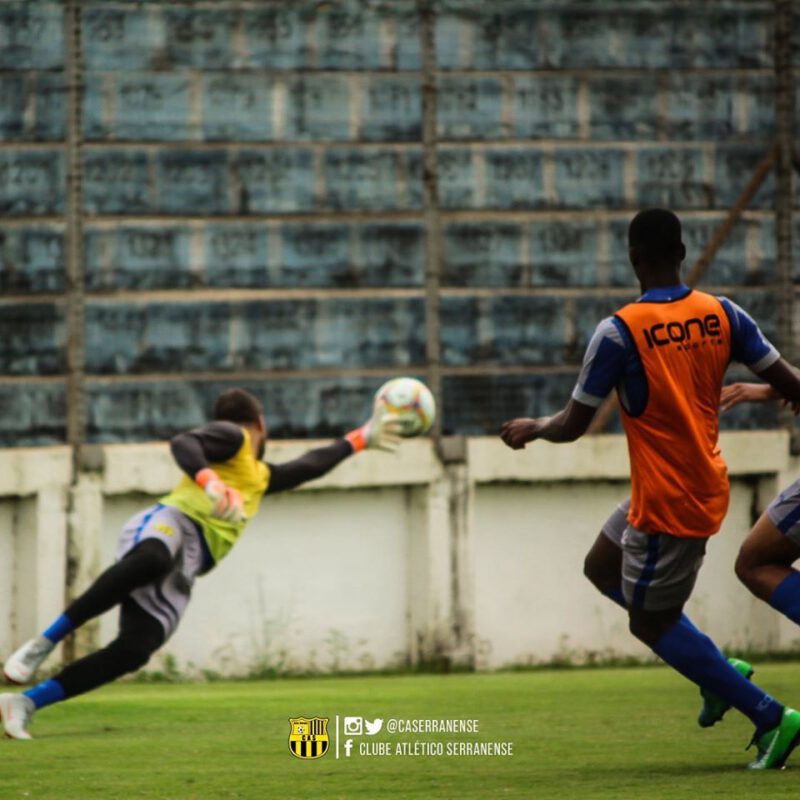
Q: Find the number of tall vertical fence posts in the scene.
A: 3